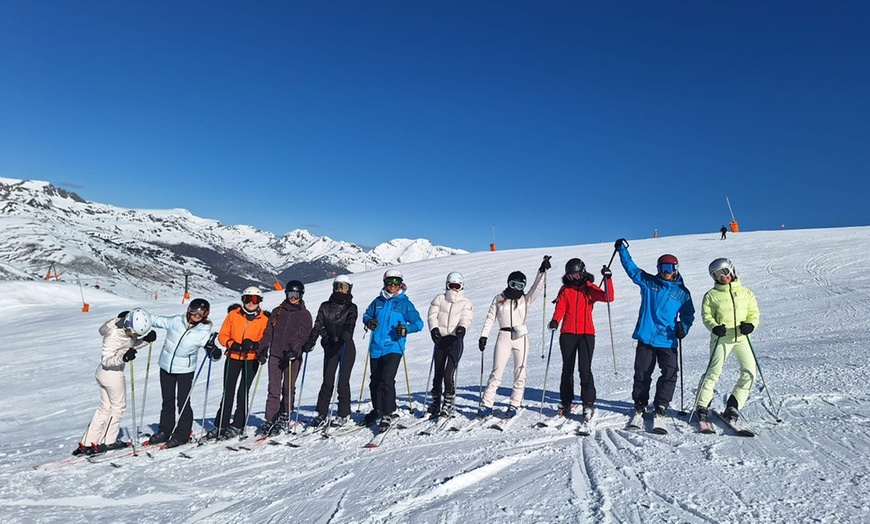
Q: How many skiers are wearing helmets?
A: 11